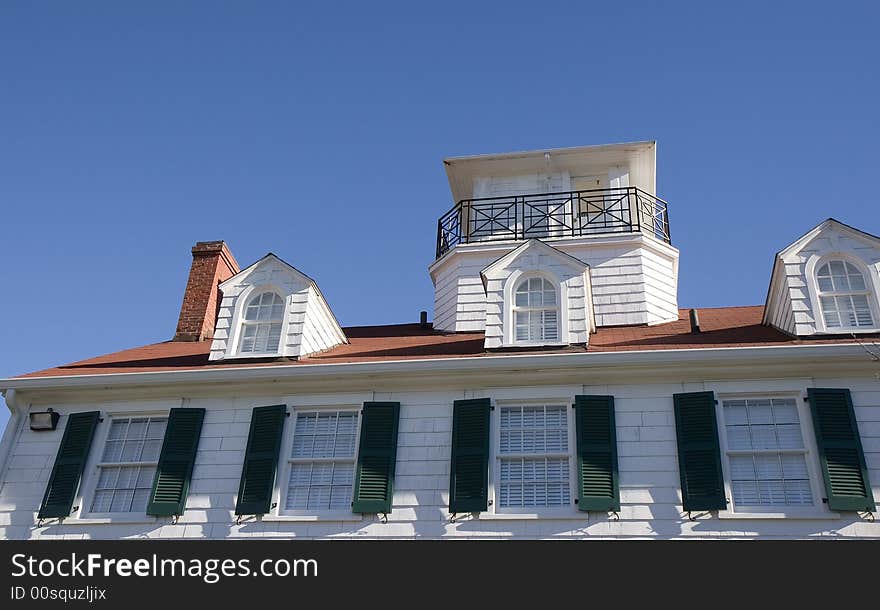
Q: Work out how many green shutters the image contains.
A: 8